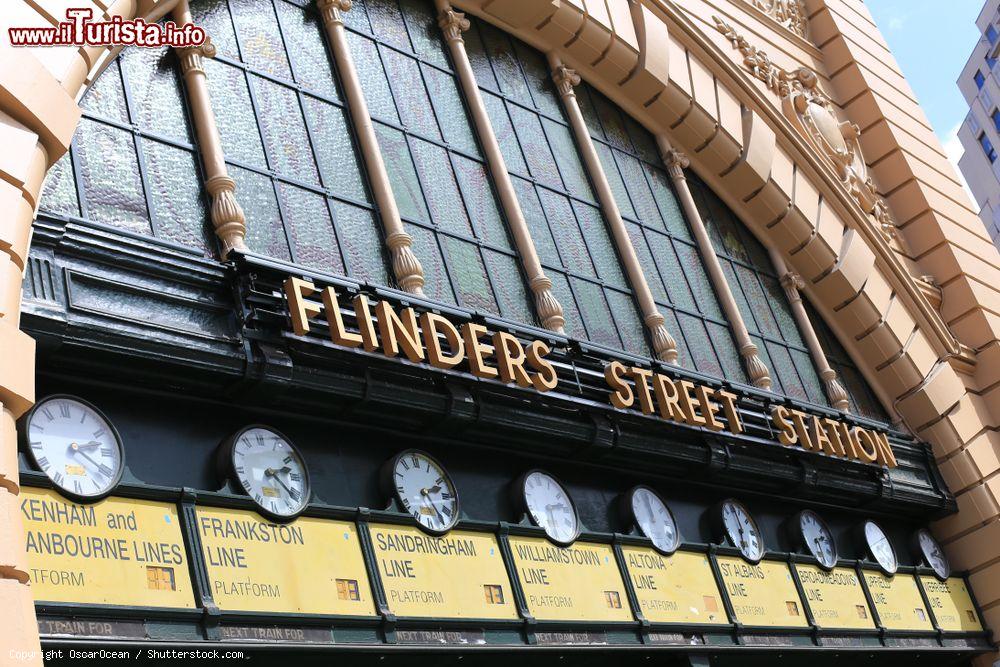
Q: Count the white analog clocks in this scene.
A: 9